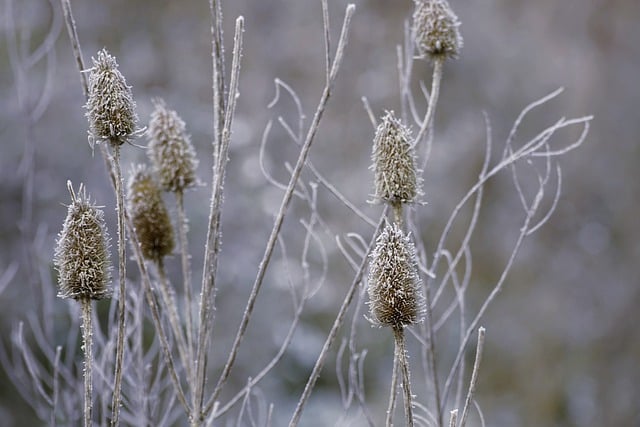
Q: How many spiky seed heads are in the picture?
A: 7